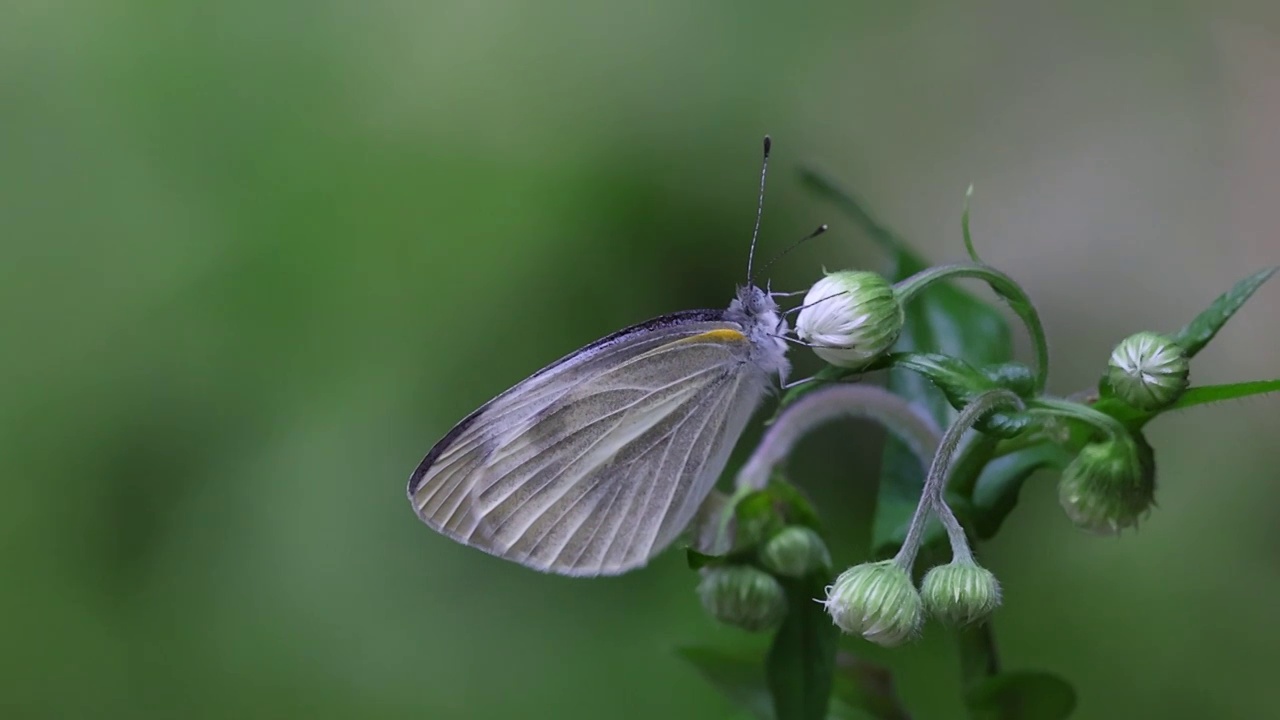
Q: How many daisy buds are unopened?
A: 7